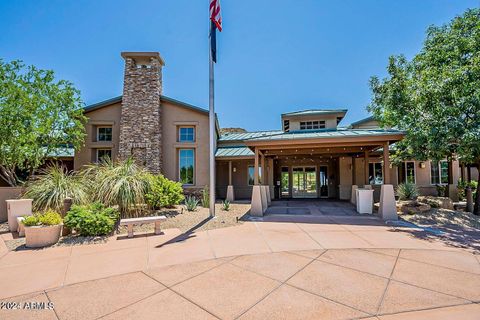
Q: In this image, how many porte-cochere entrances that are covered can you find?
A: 1